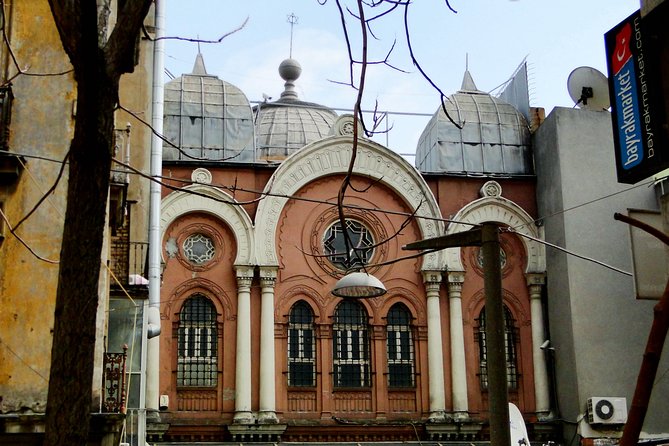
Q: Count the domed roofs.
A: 3